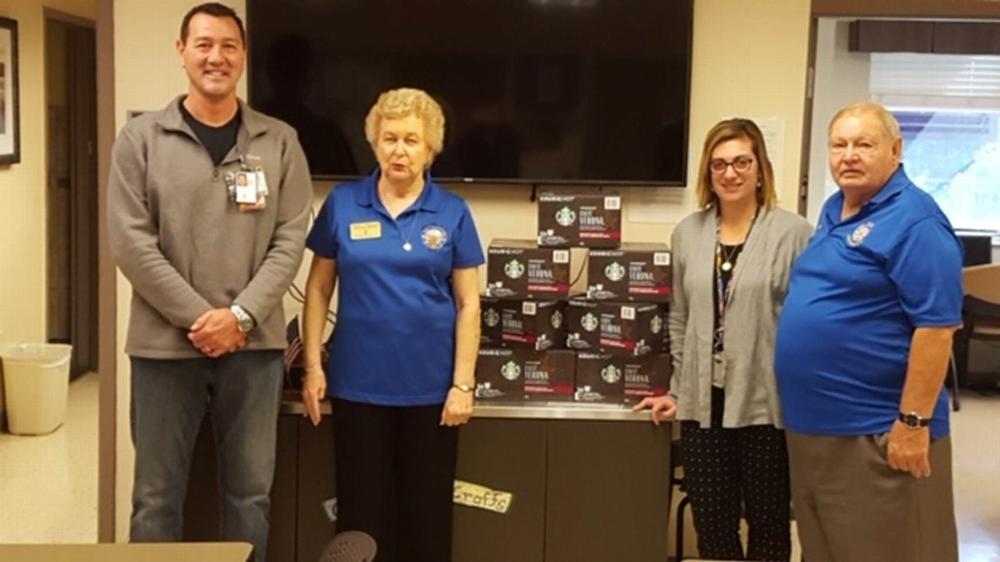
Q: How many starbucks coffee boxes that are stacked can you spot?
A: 7